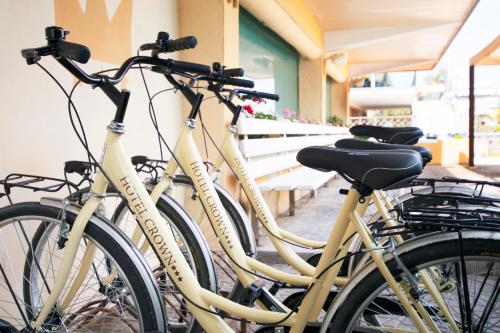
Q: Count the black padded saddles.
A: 3